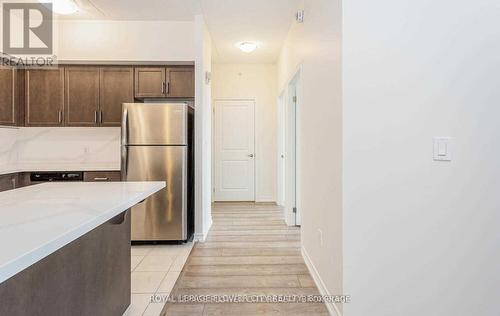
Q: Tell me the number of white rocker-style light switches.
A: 1